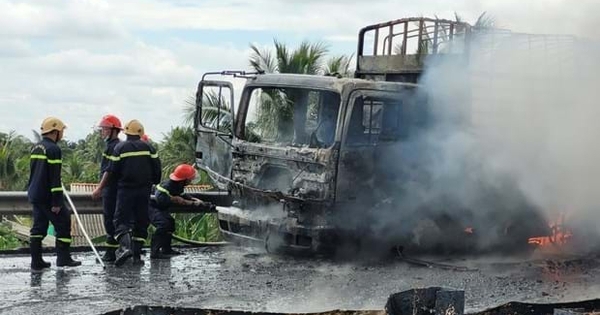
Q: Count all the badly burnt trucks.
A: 1